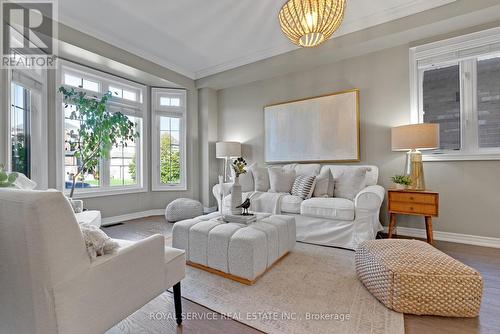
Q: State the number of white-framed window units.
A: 4